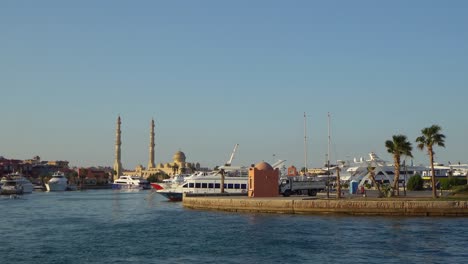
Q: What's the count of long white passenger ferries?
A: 1